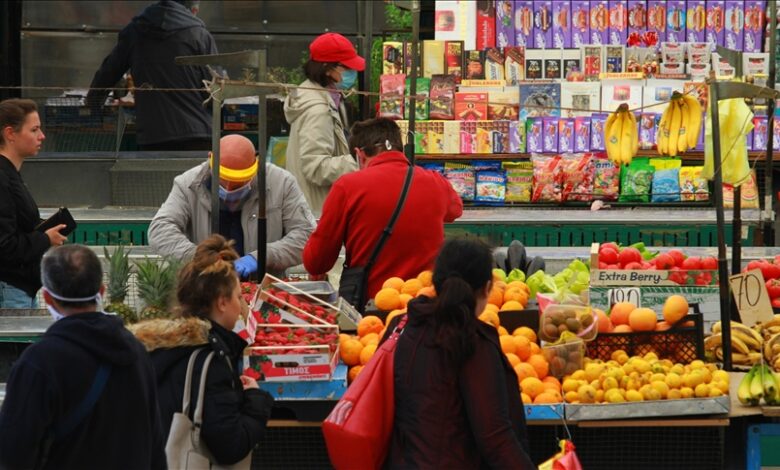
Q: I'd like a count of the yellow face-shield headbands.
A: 1